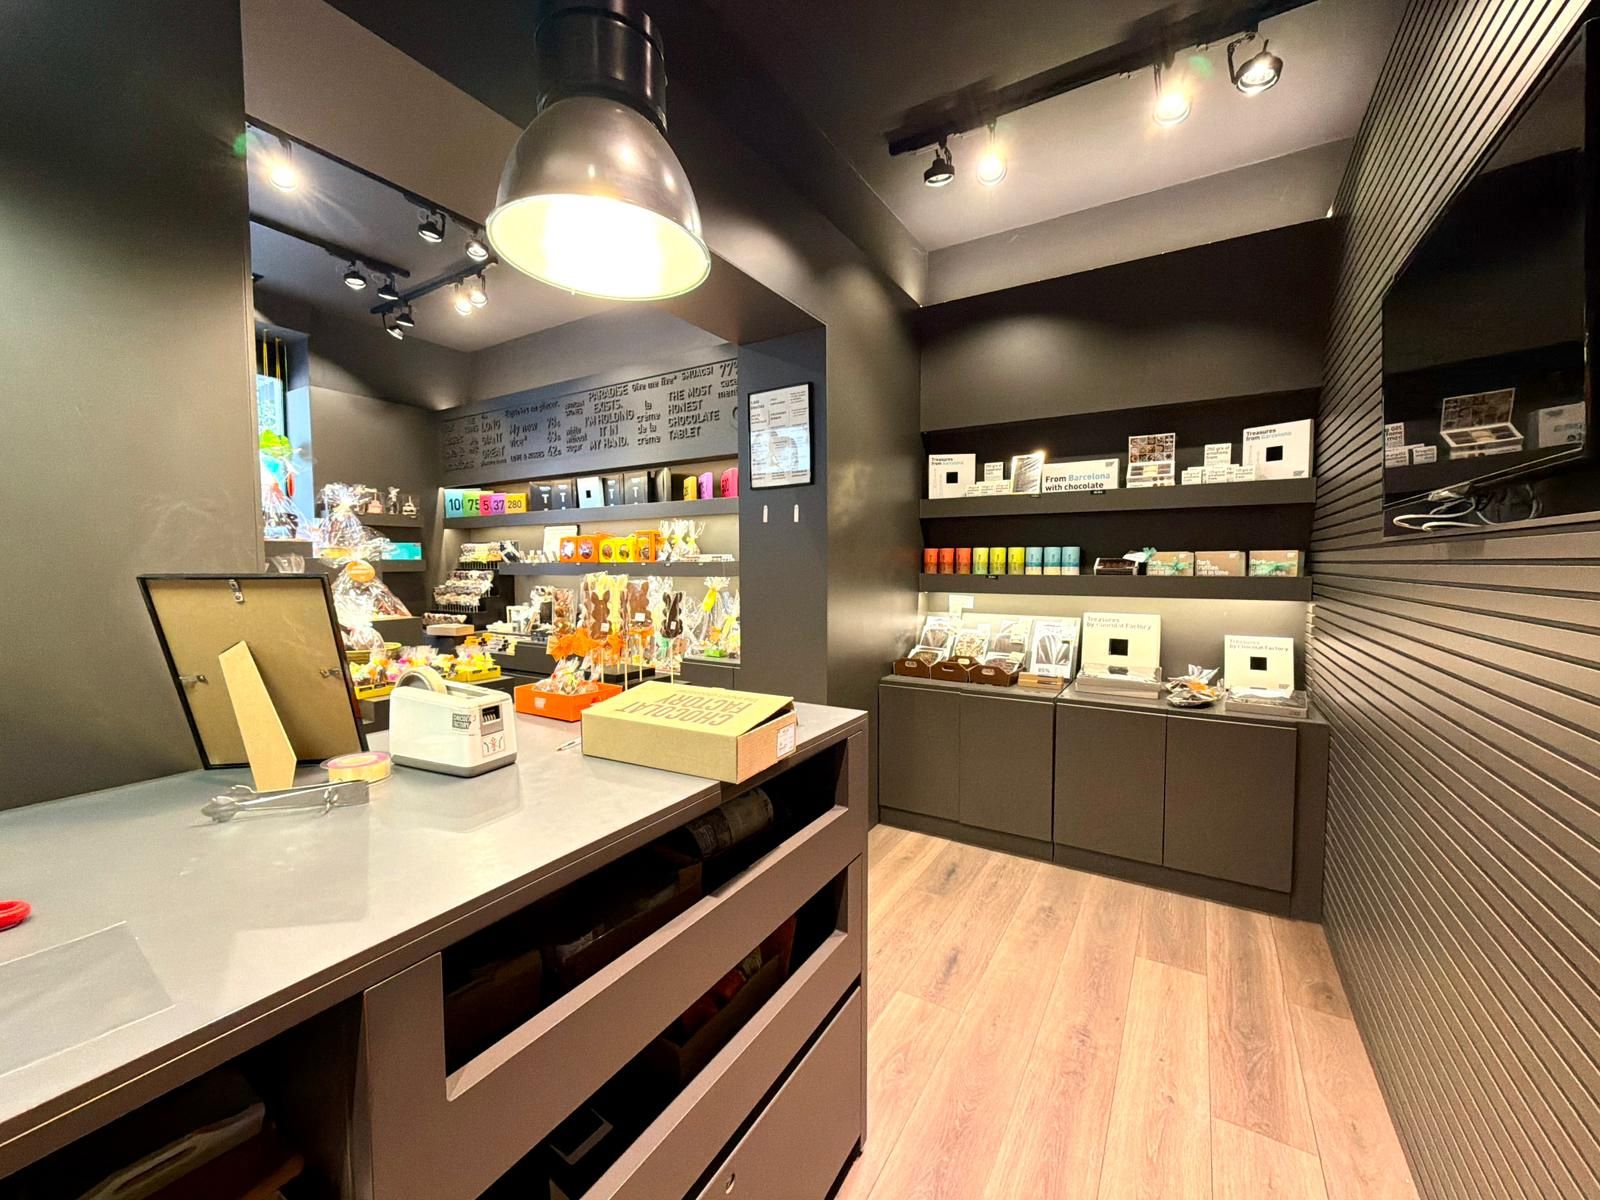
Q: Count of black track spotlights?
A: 13